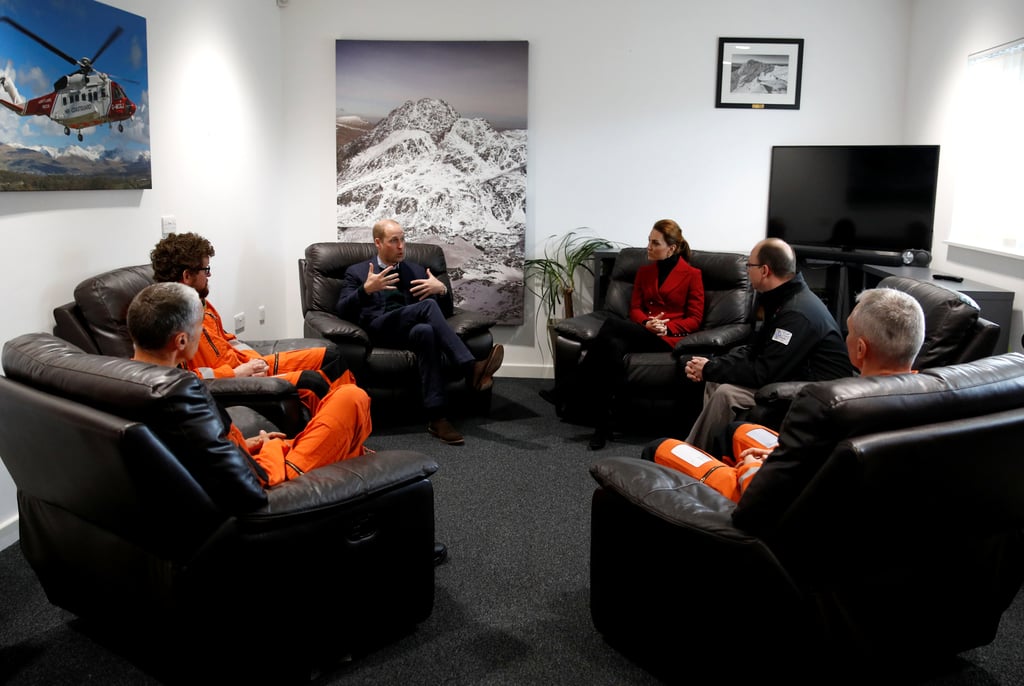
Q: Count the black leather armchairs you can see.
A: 6